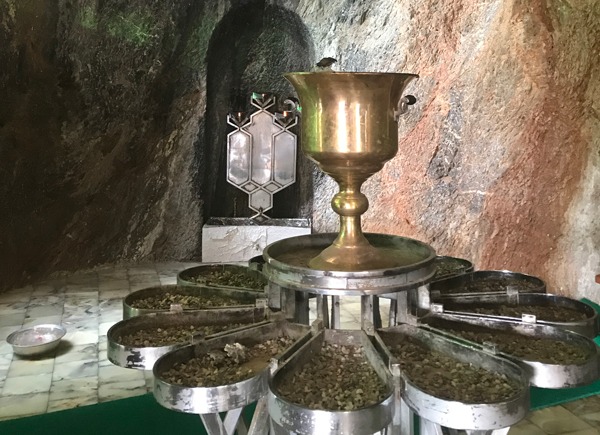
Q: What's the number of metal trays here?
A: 11